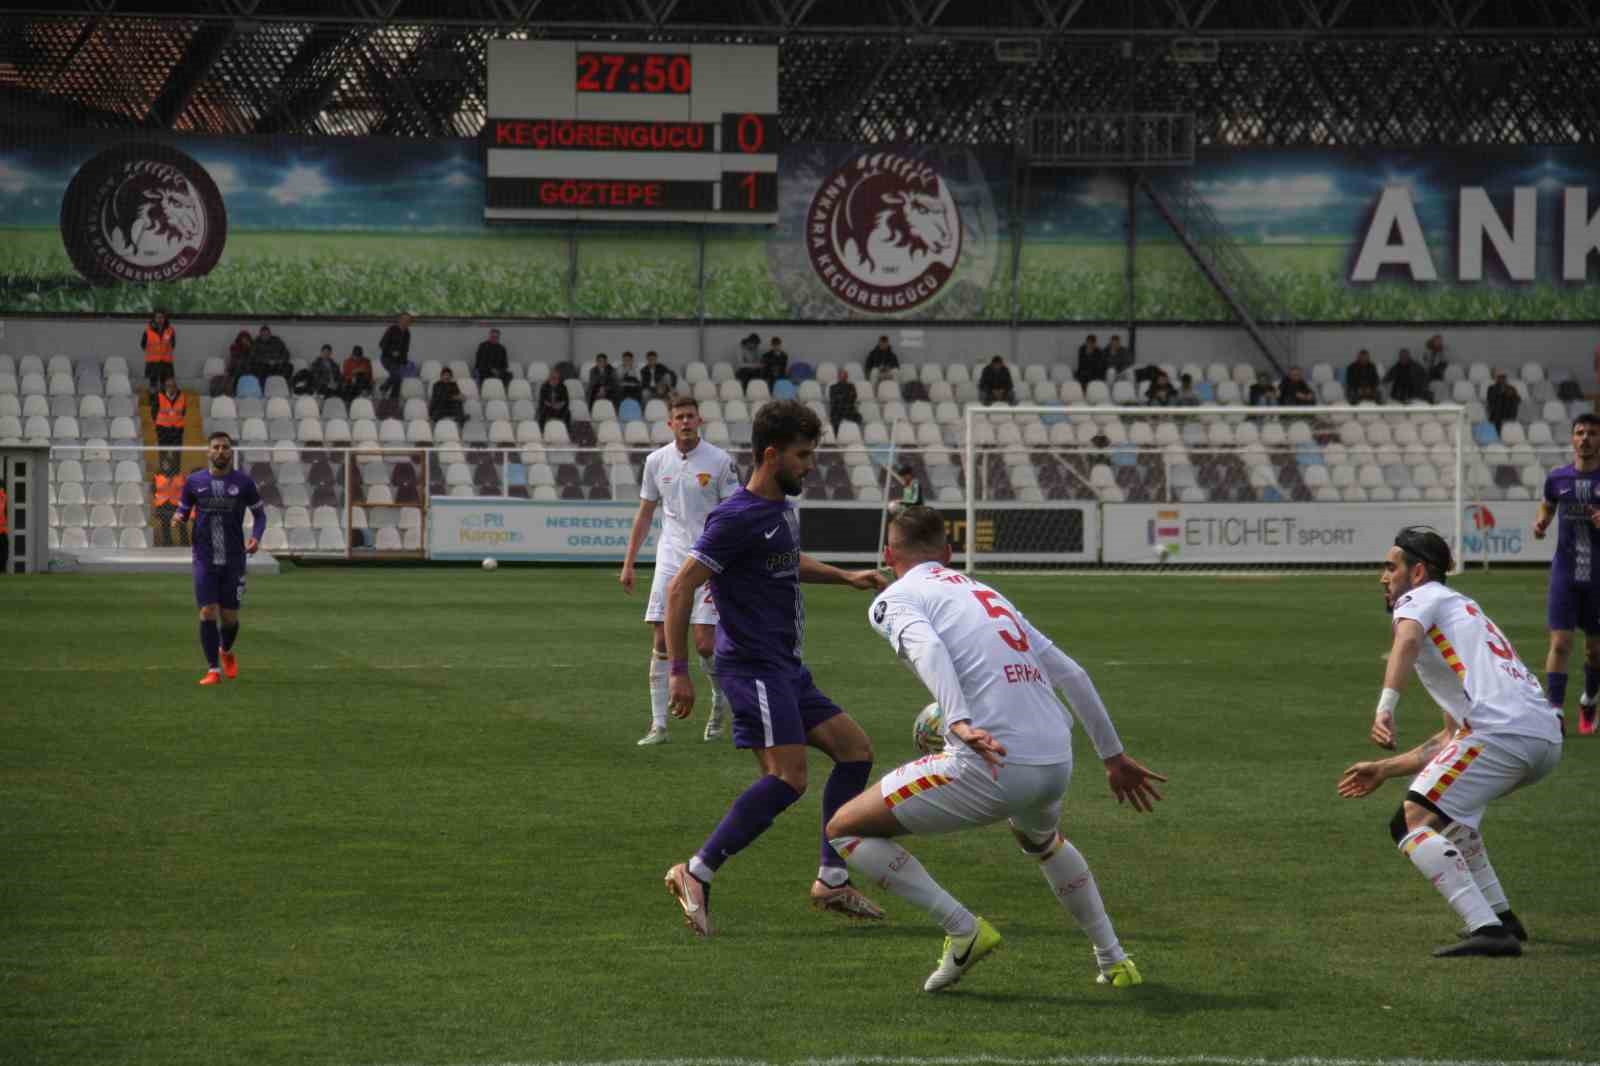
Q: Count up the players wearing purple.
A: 3